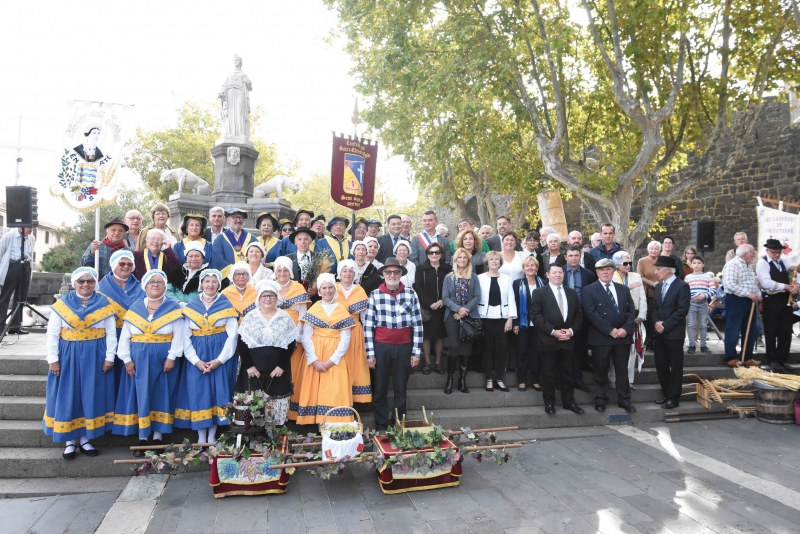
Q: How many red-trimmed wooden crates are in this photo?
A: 2